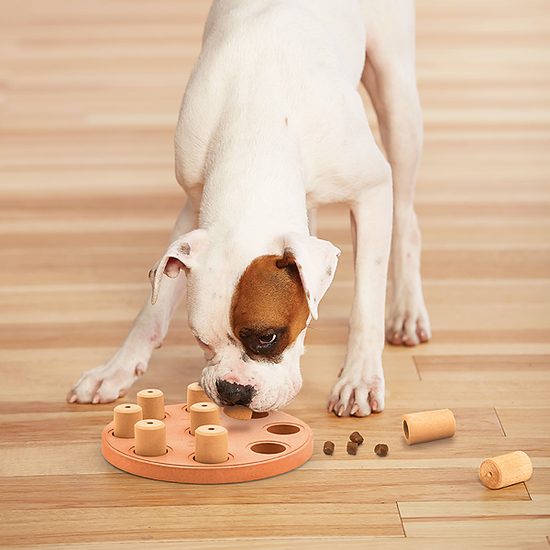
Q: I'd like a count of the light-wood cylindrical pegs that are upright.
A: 6